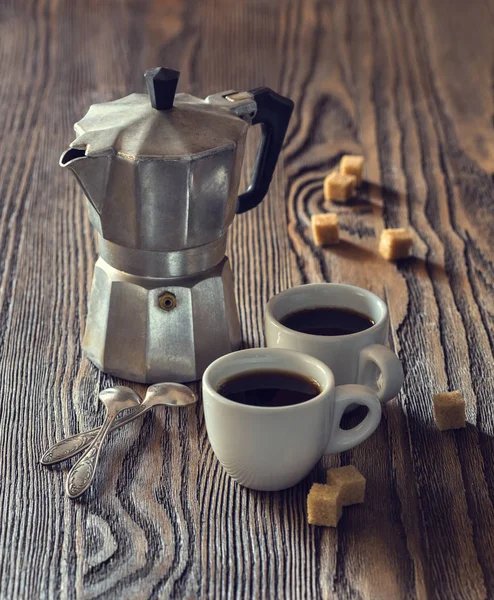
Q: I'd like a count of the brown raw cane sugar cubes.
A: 7